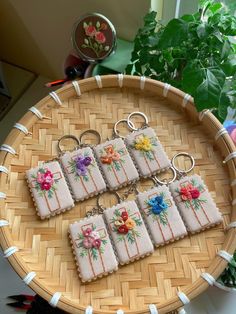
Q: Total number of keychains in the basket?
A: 8